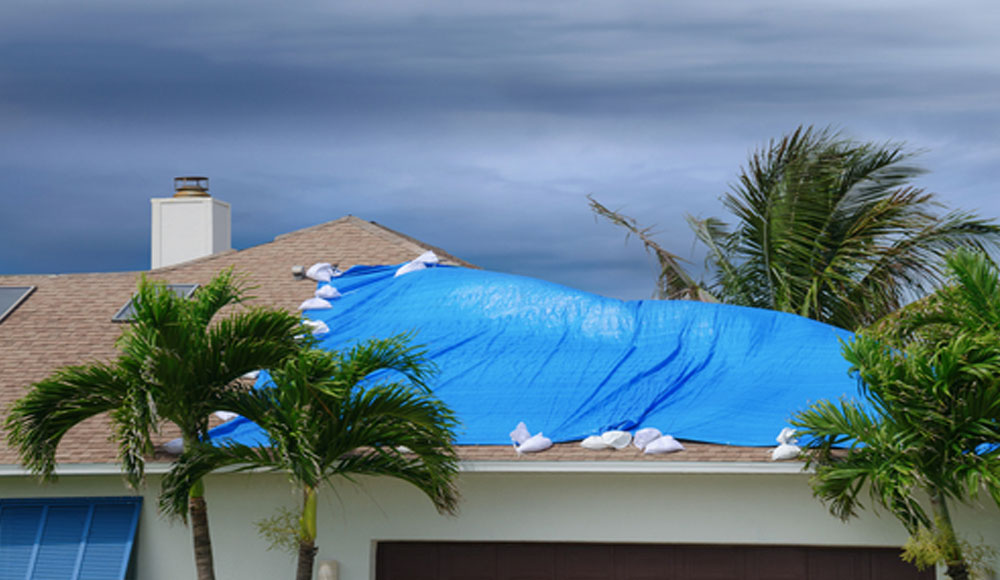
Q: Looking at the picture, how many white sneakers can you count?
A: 0